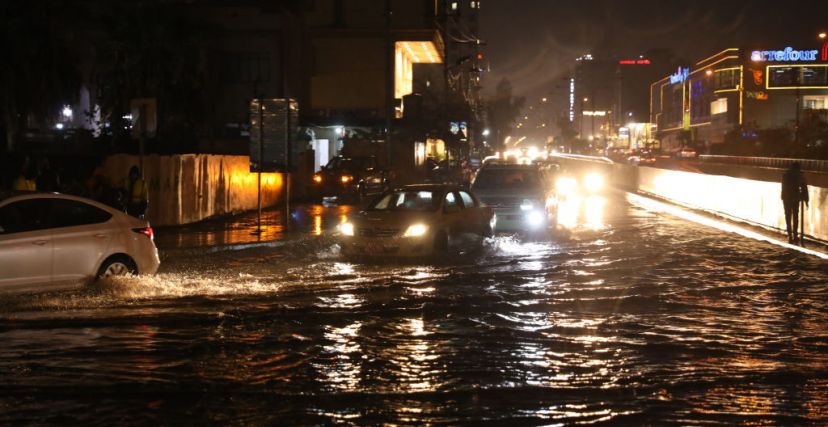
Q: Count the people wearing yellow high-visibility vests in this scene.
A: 2